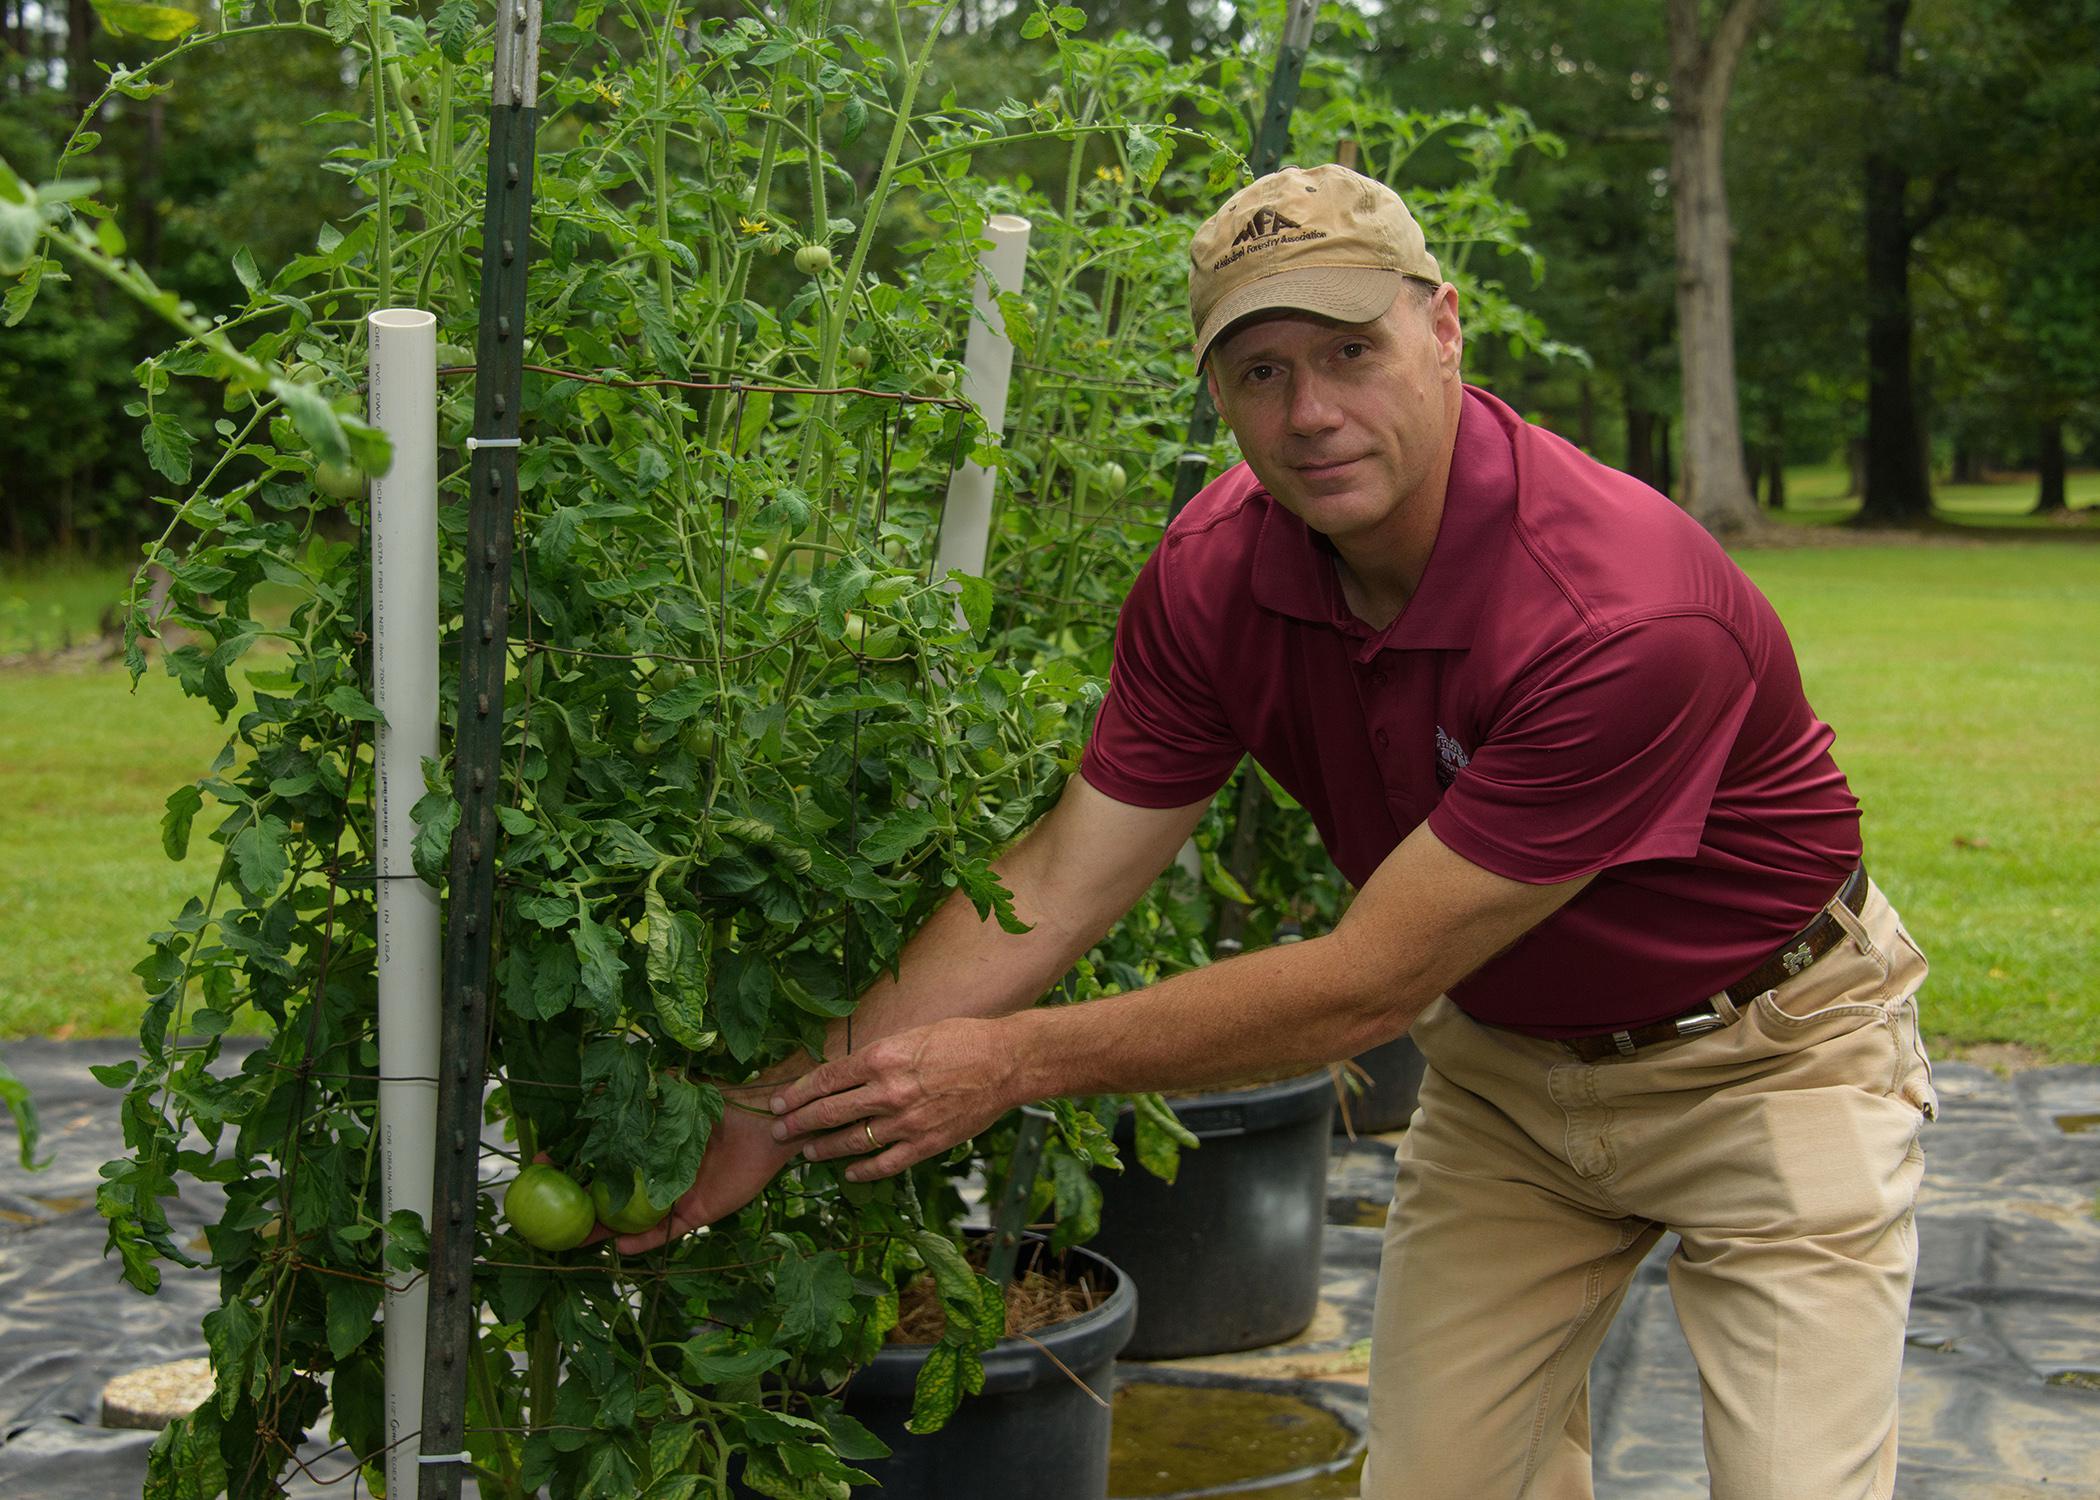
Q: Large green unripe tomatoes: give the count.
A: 2